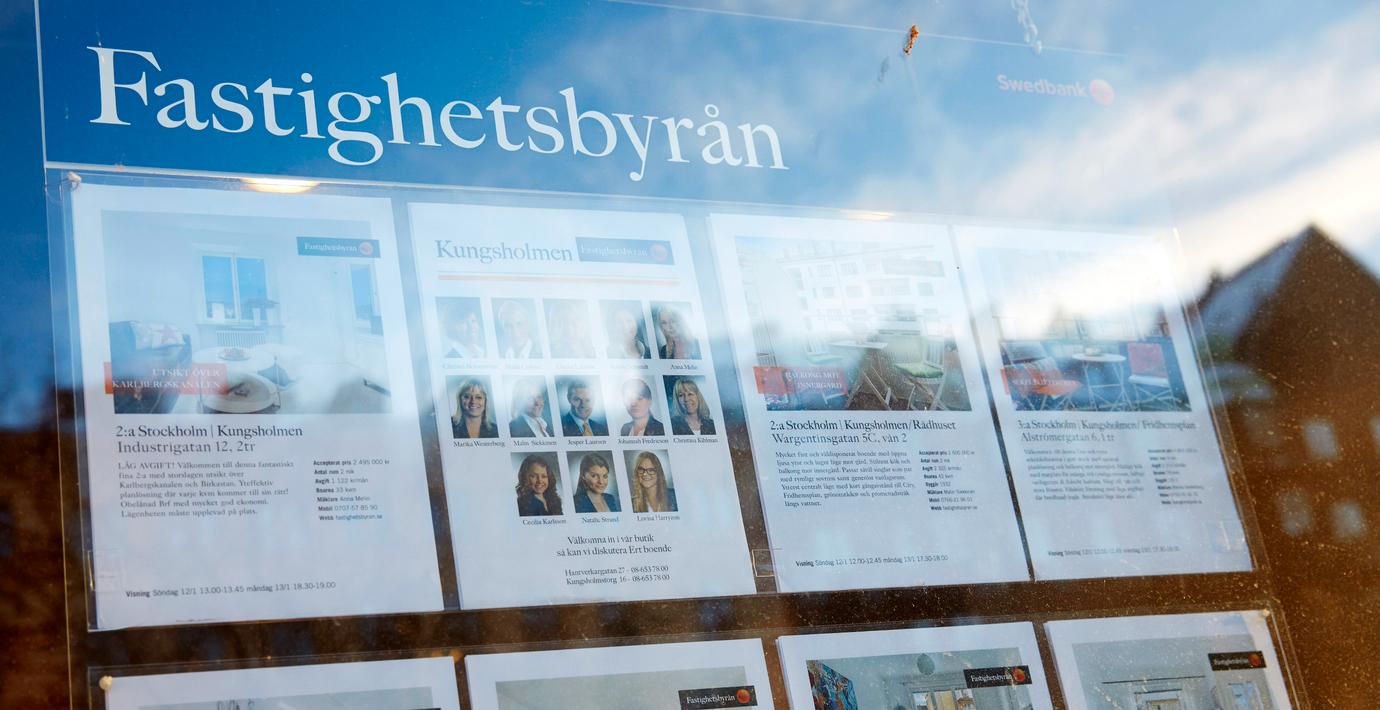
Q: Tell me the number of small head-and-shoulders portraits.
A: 13